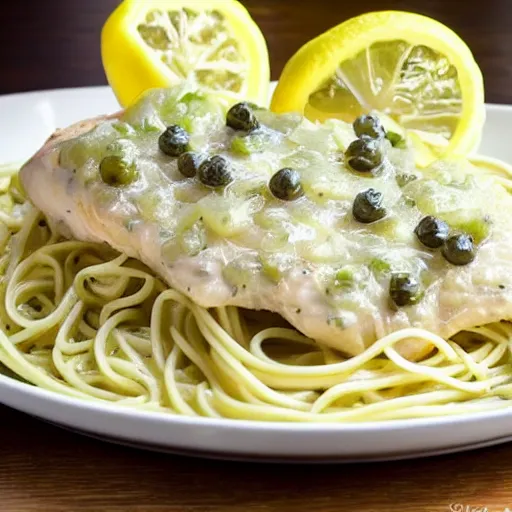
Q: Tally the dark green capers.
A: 12